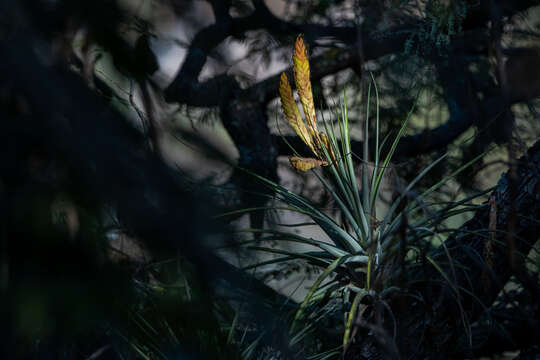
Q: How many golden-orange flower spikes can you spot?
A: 3